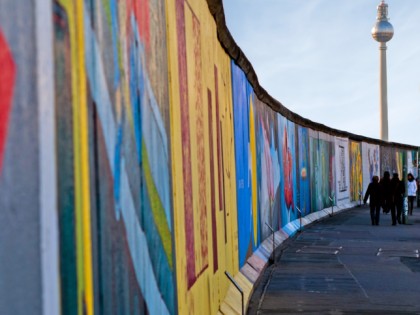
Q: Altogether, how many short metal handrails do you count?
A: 5